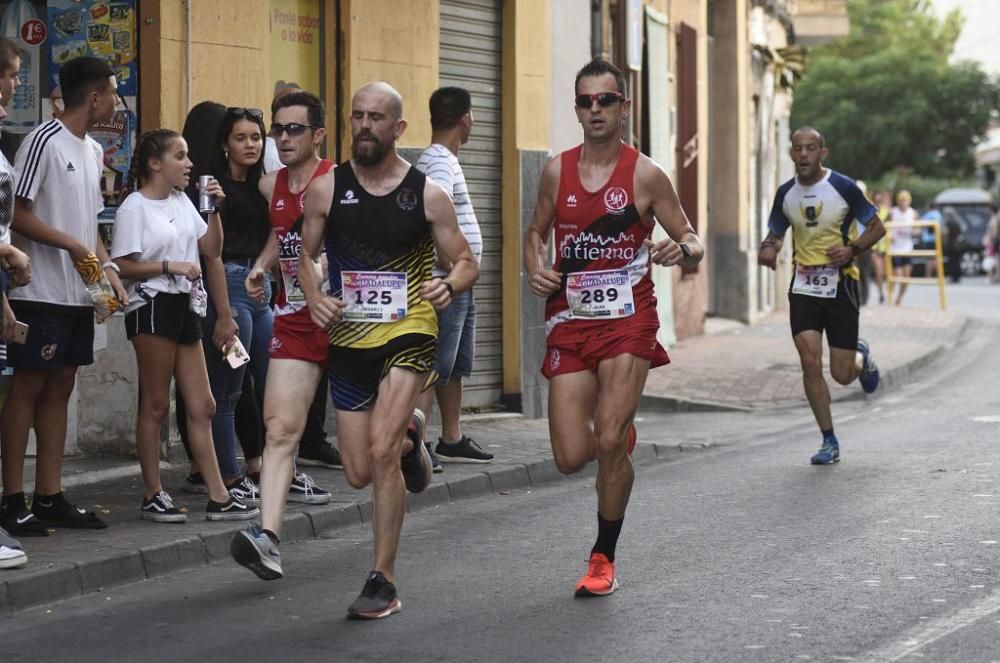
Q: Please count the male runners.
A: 4